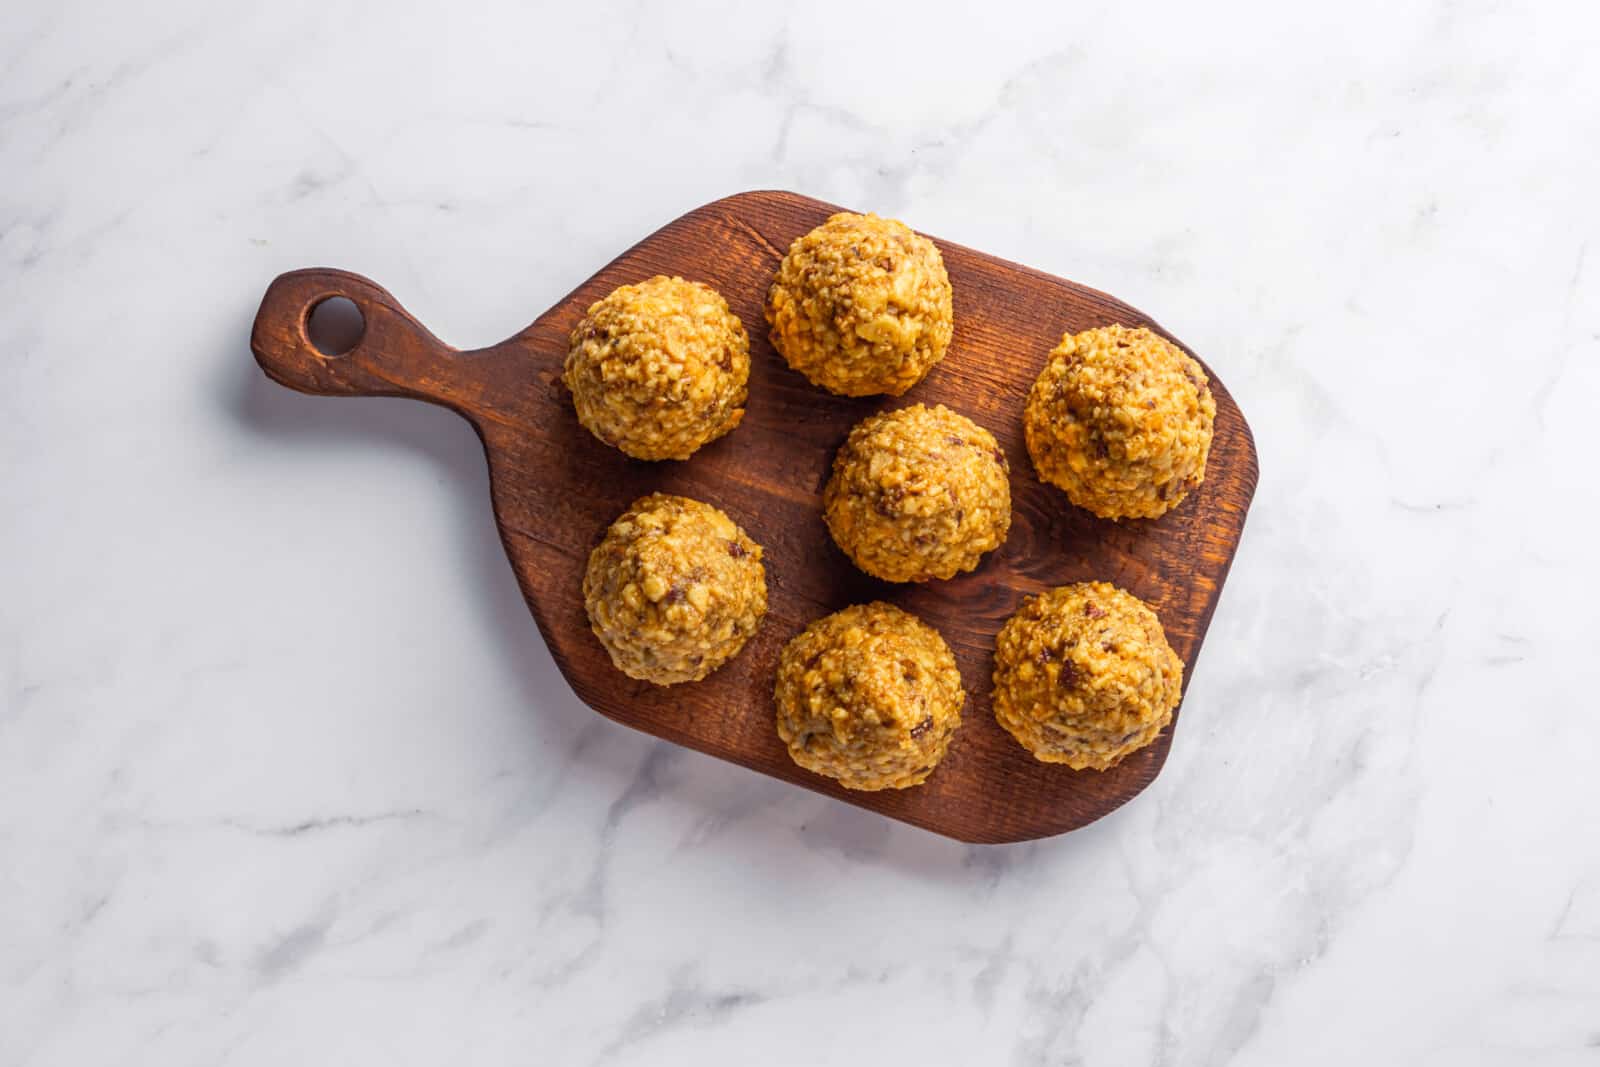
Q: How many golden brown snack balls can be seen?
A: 7